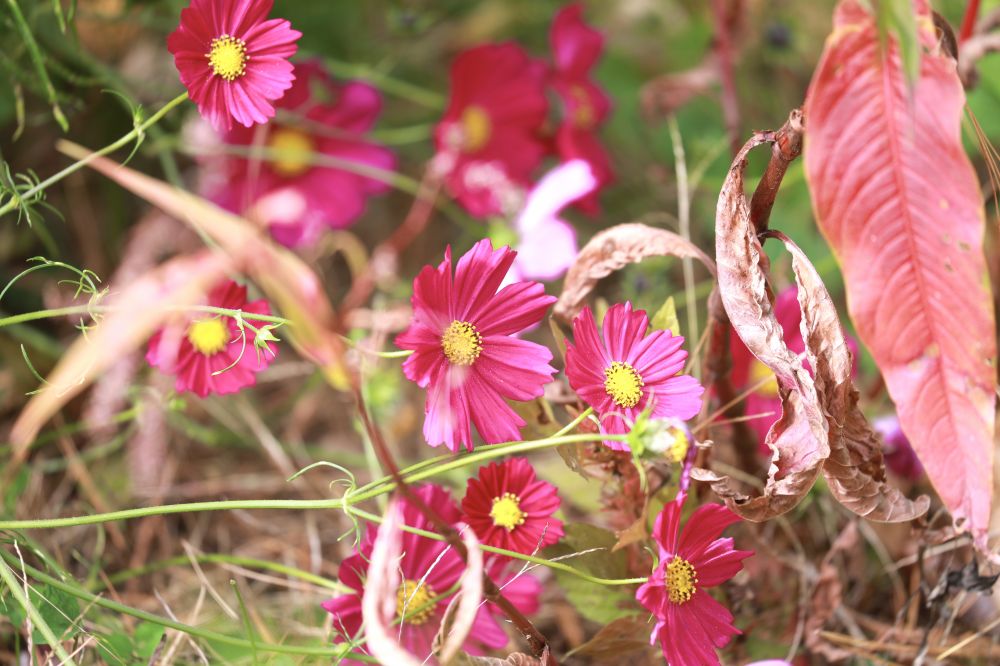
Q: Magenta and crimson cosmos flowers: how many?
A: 11